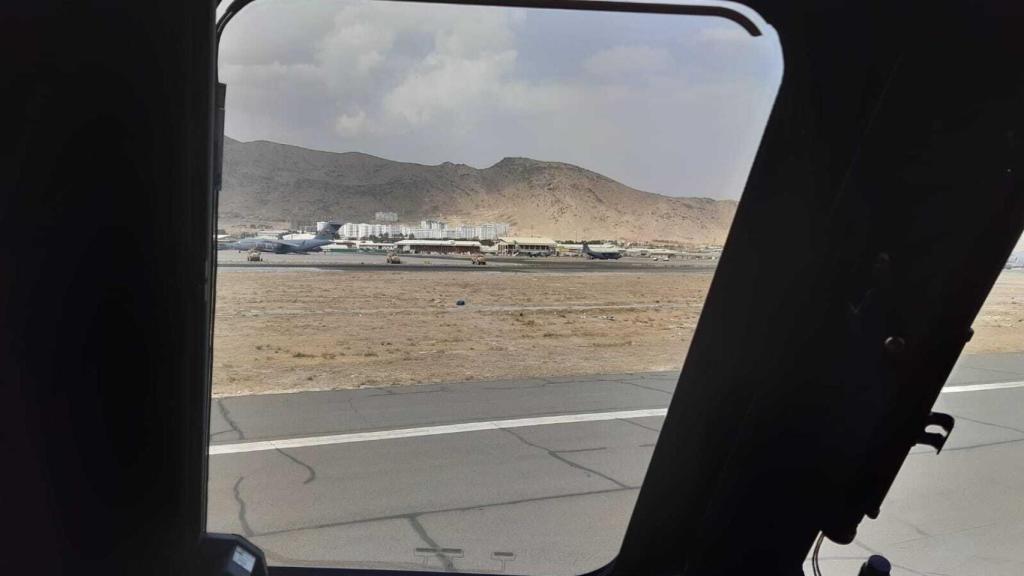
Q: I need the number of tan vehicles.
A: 3